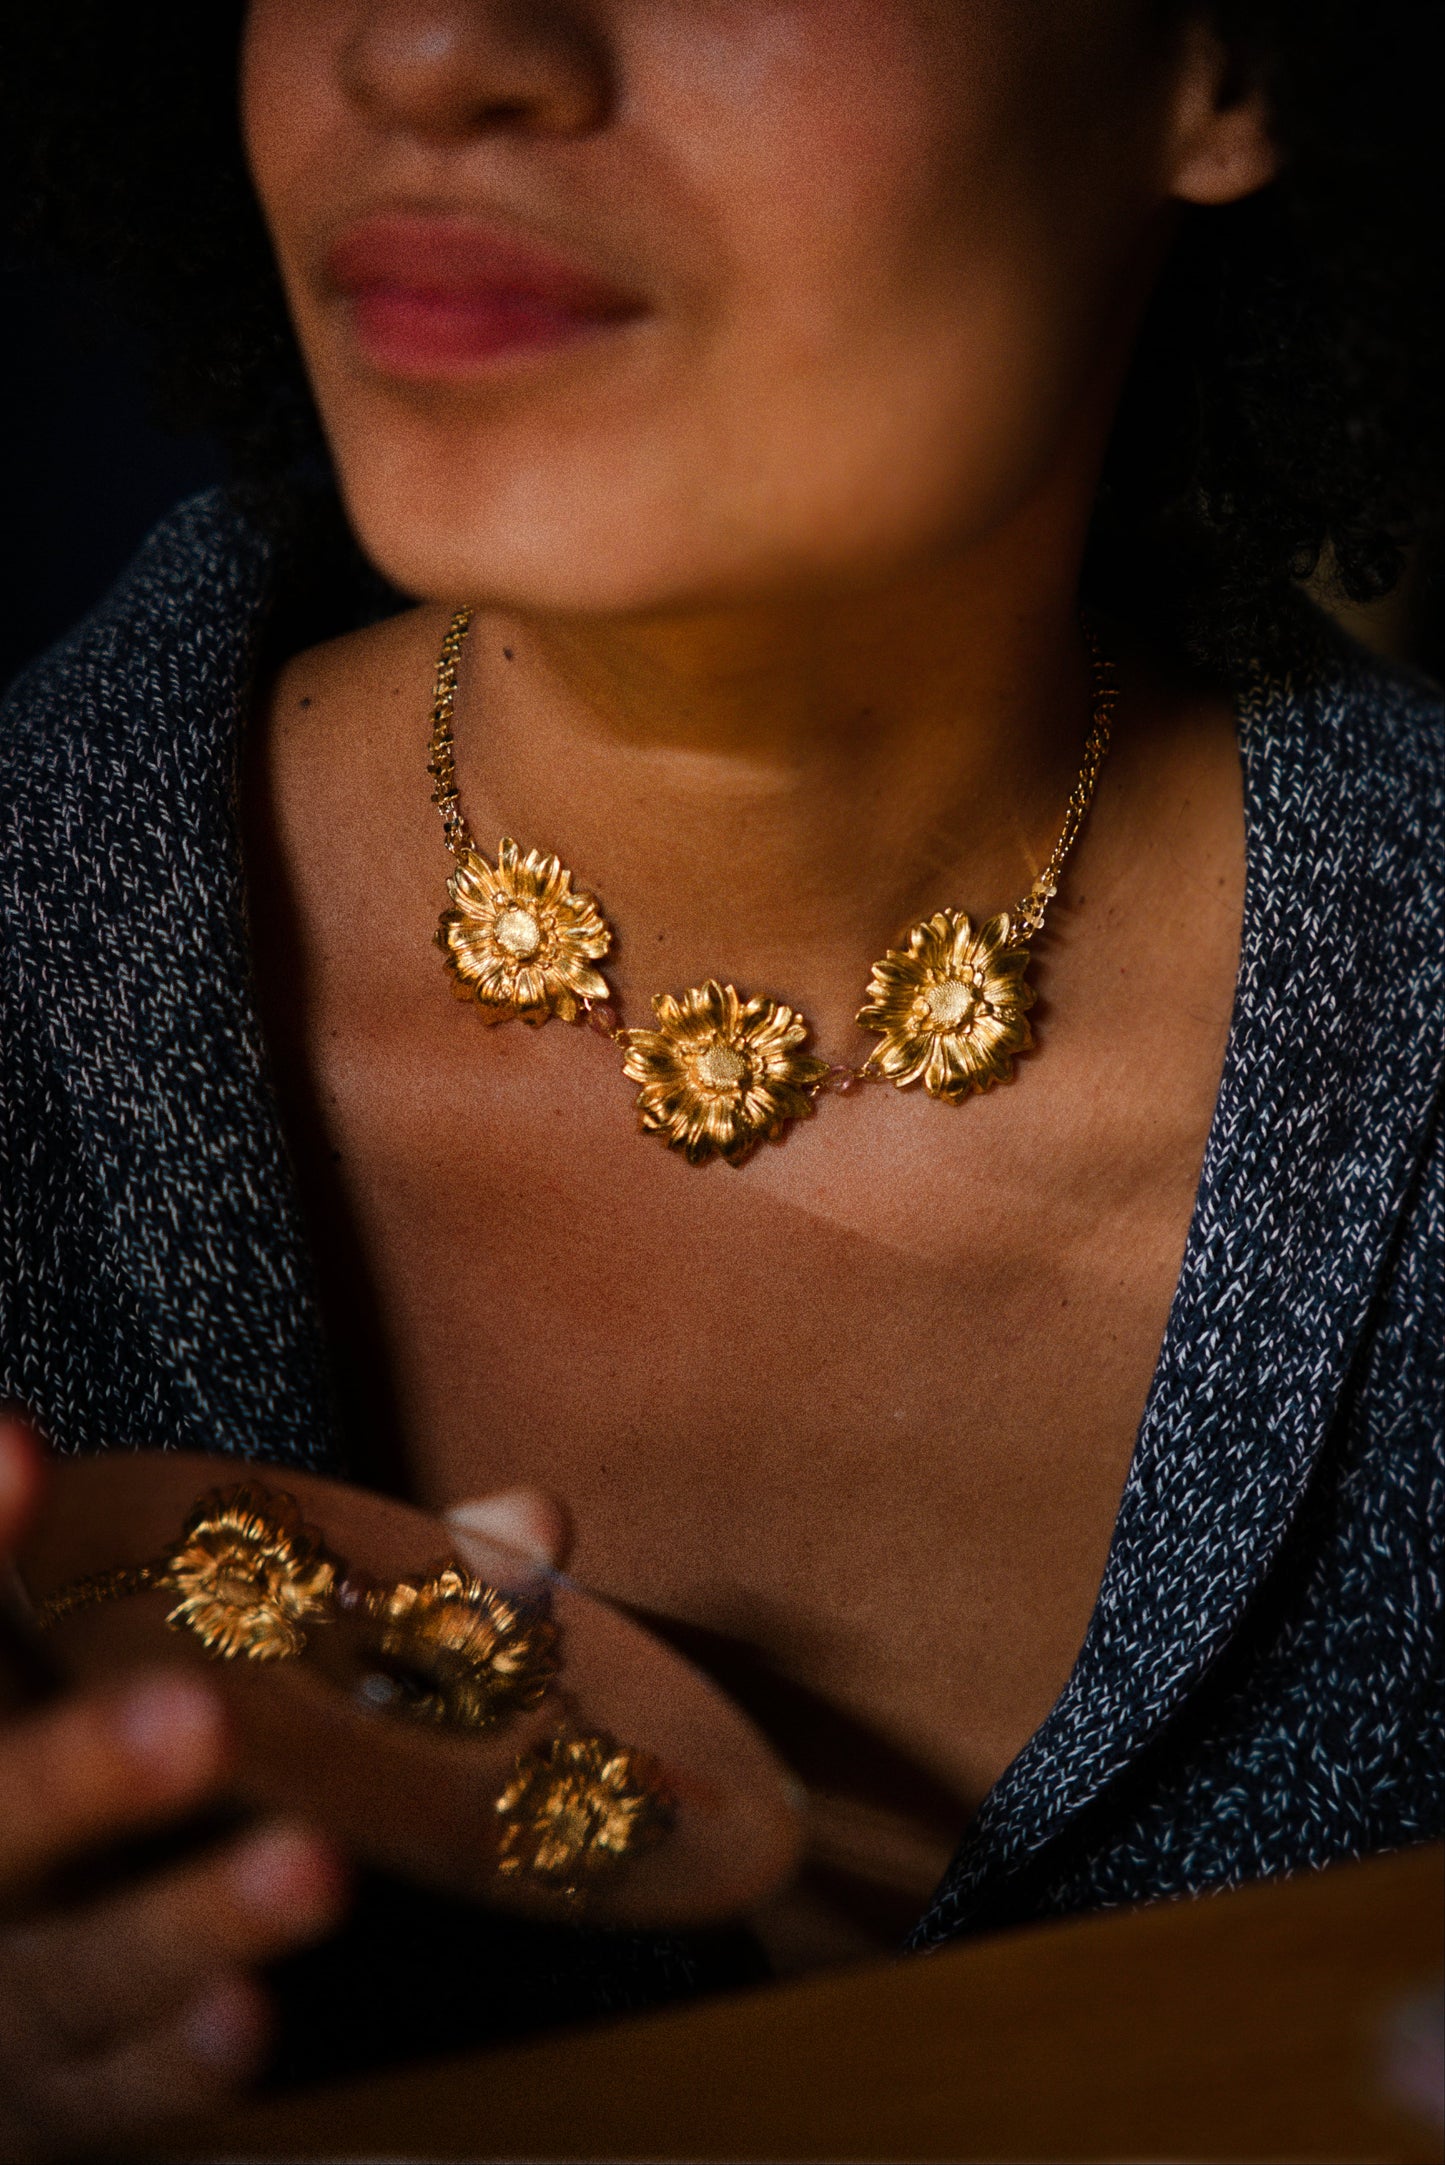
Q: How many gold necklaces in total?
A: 1